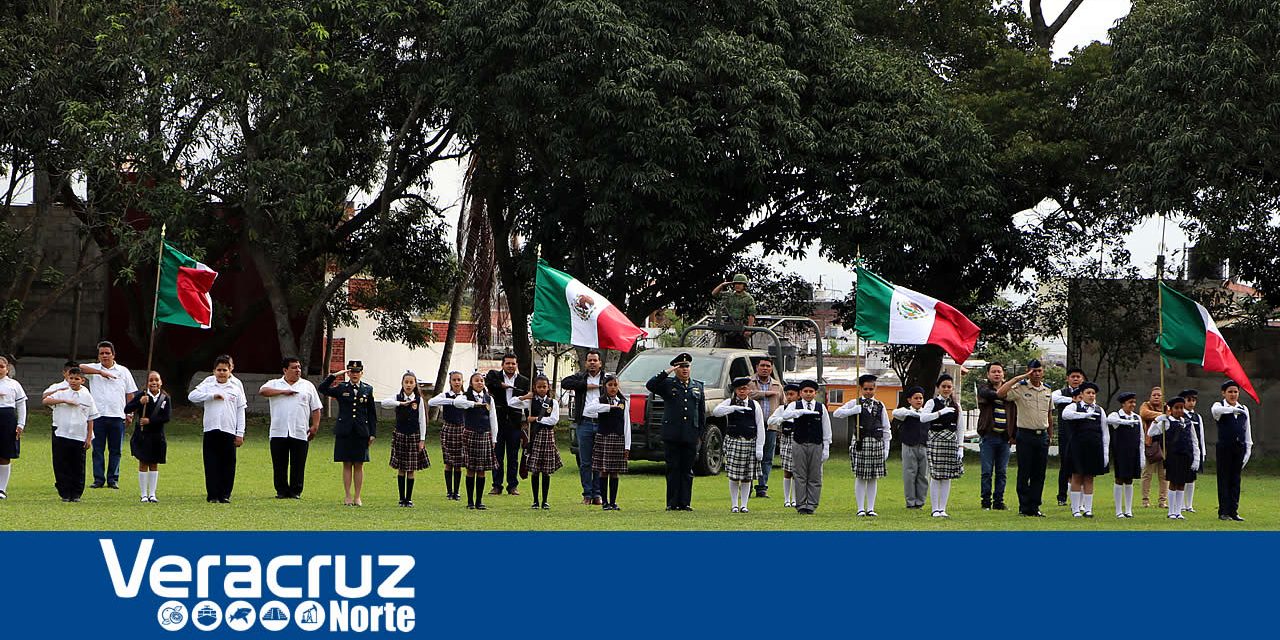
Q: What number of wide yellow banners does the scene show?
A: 0